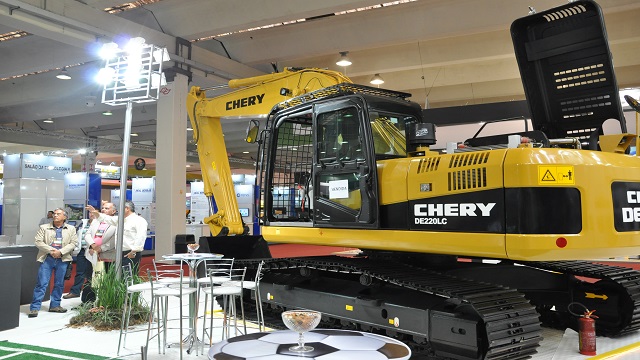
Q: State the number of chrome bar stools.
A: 6